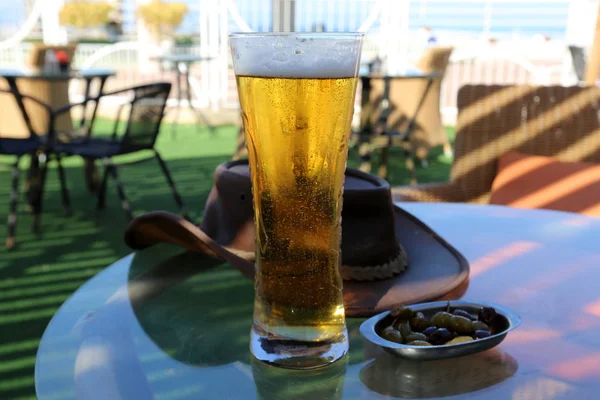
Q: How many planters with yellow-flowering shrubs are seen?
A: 2